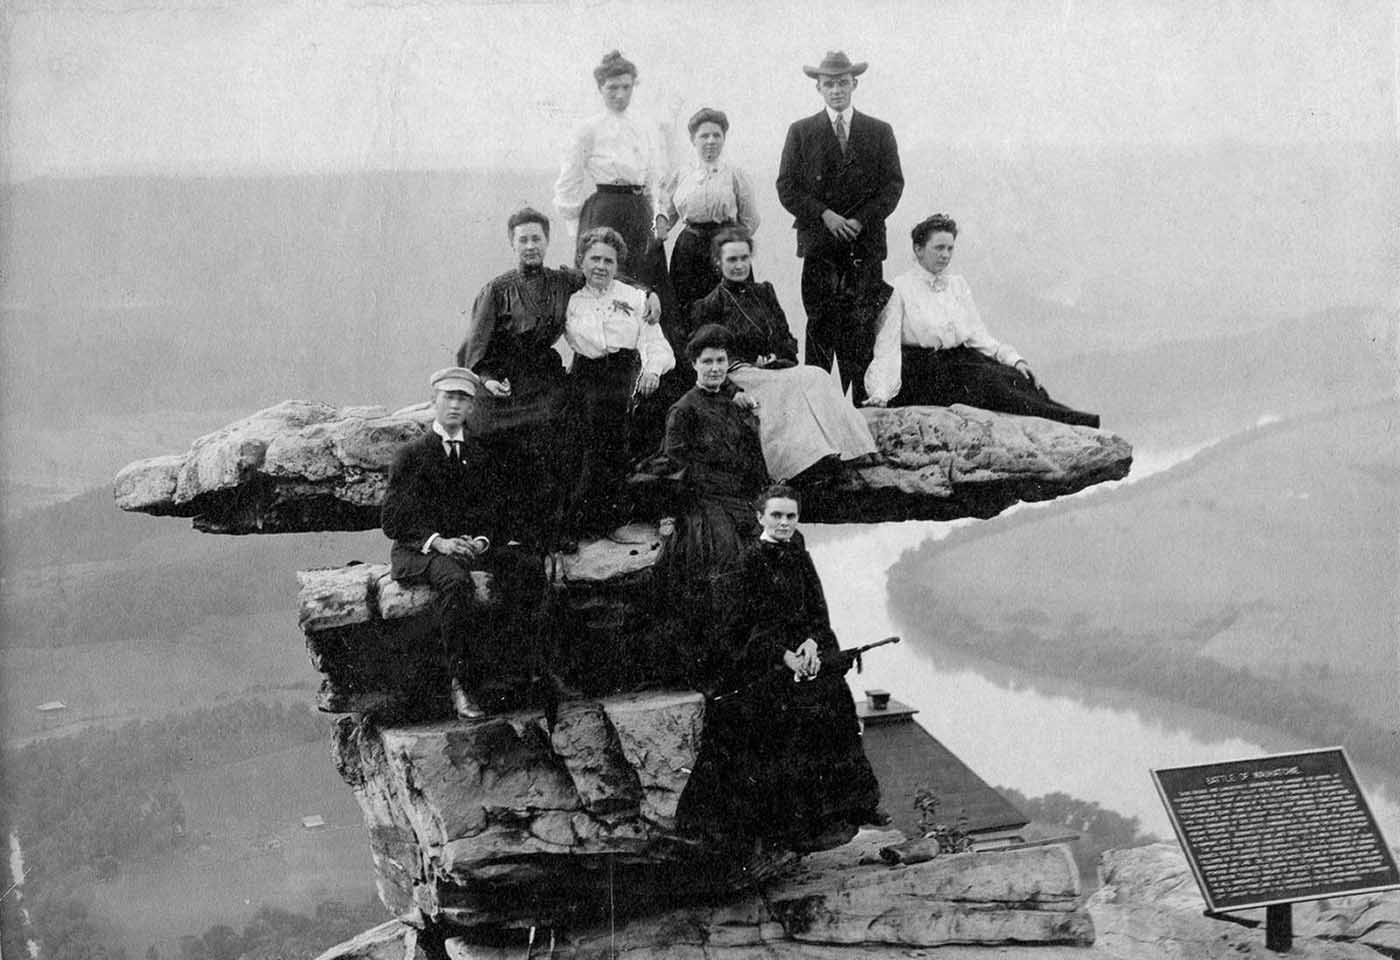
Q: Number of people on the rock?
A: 10